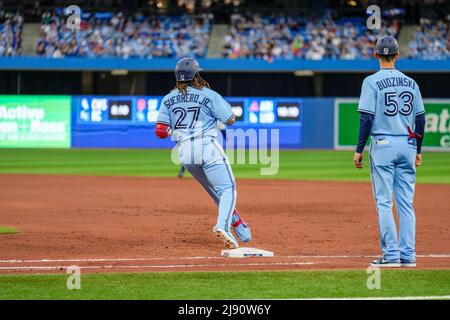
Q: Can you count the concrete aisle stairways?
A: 3